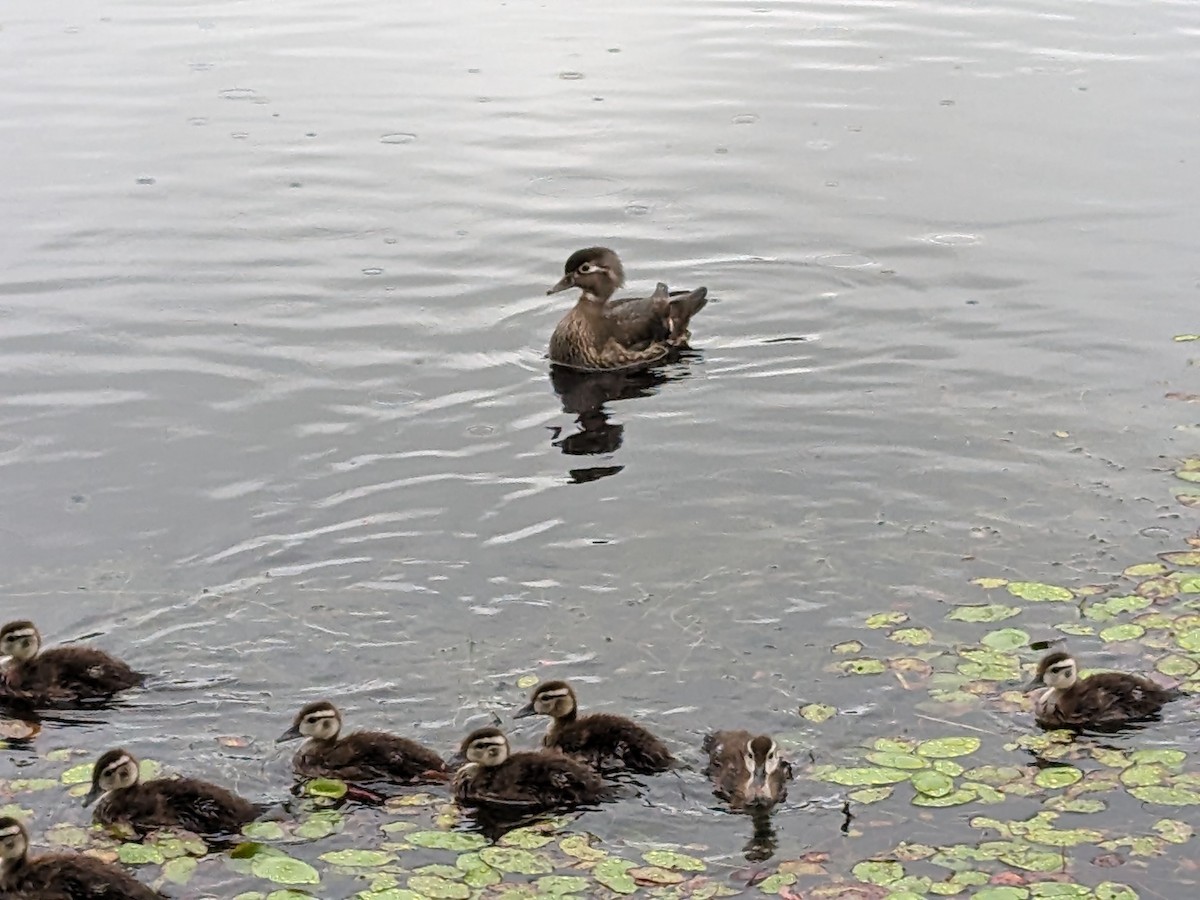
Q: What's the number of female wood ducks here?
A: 1